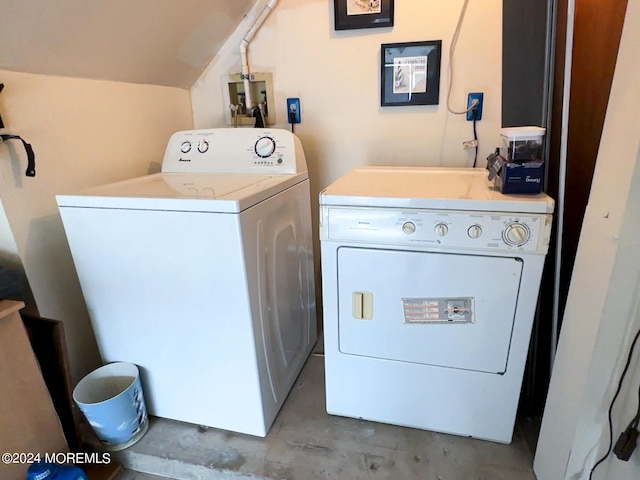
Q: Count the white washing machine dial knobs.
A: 3